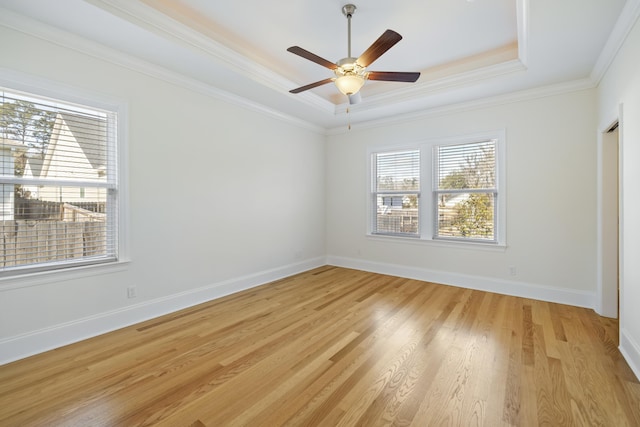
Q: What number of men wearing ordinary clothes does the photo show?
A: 0